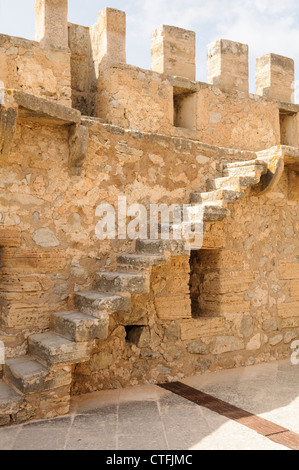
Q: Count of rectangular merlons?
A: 5